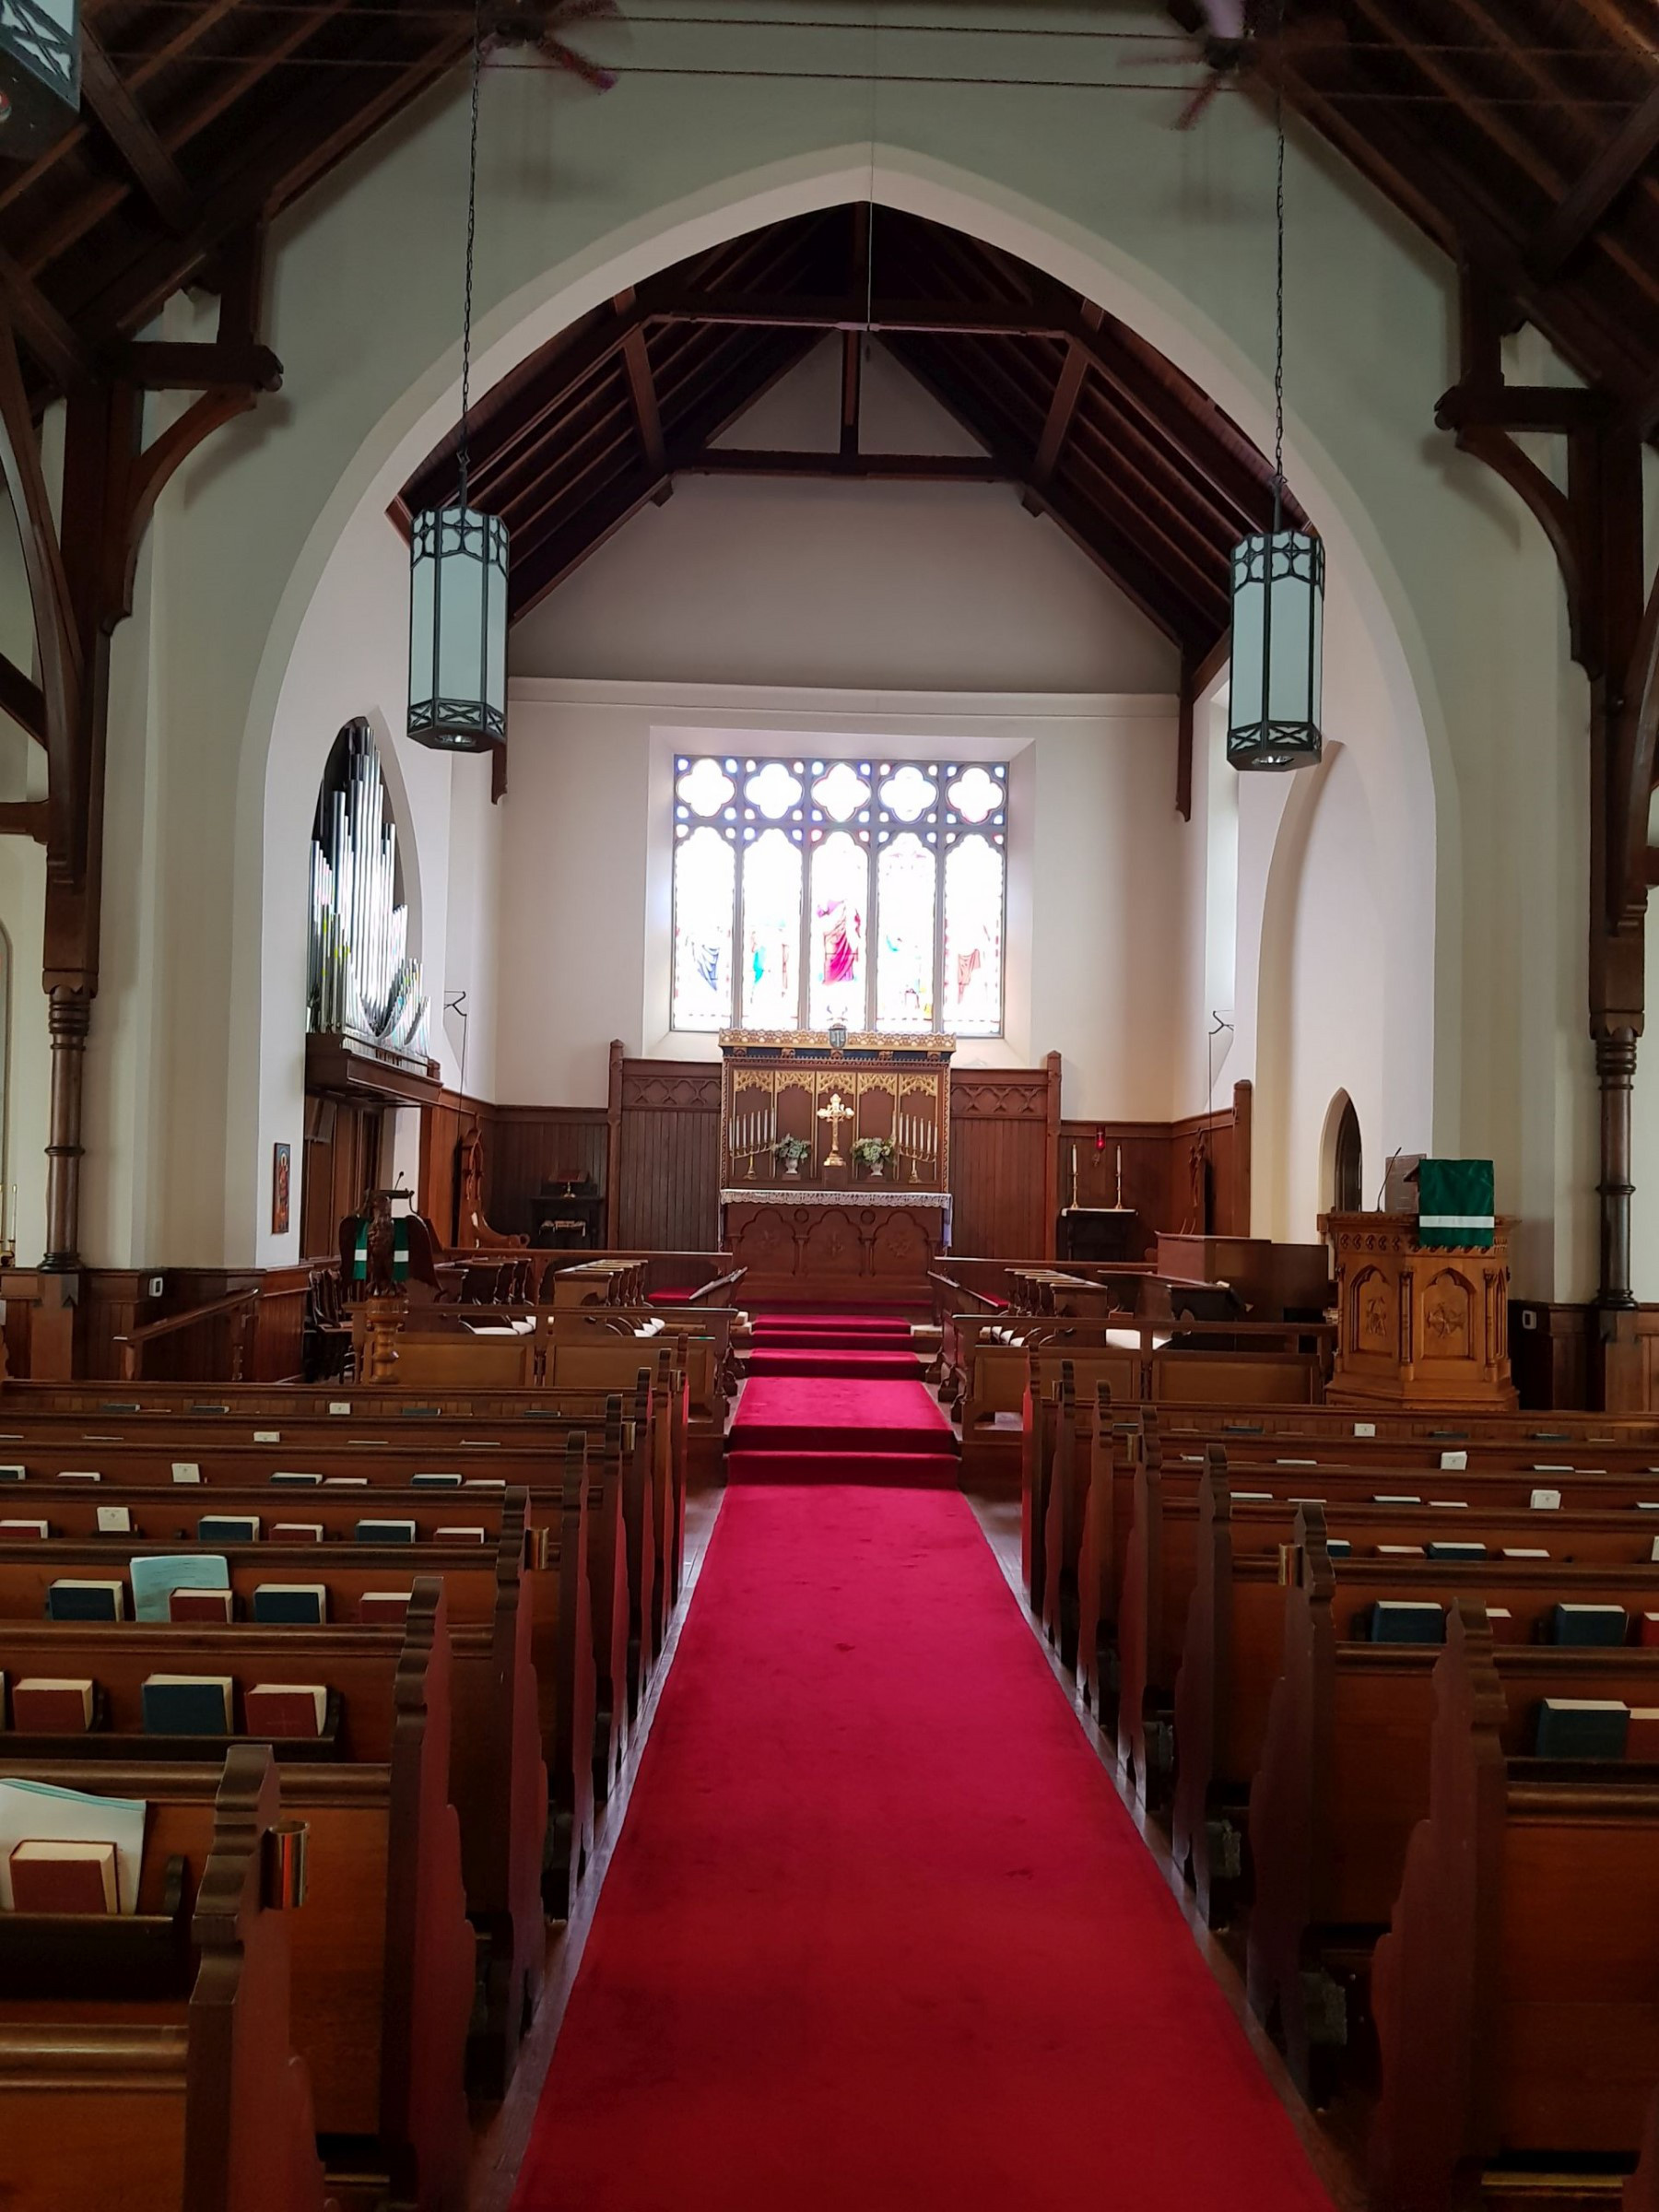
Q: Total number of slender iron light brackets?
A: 2